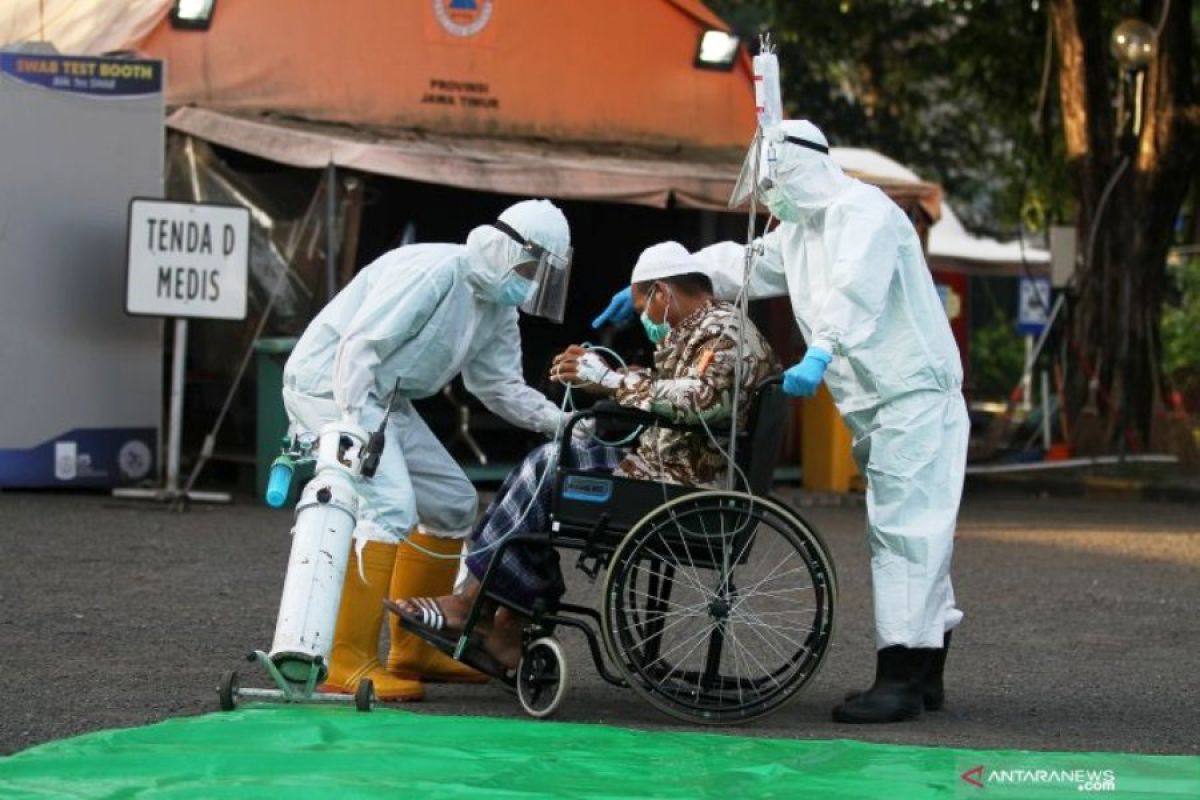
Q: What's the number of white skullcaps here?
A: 1